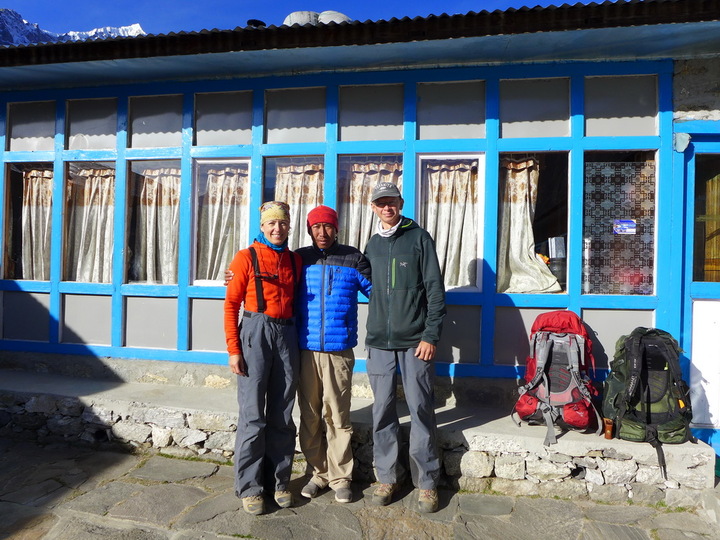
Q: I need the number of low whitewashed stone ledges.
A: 1